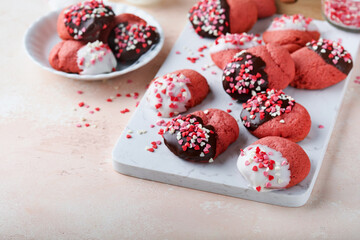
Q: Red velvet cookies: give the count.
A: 13